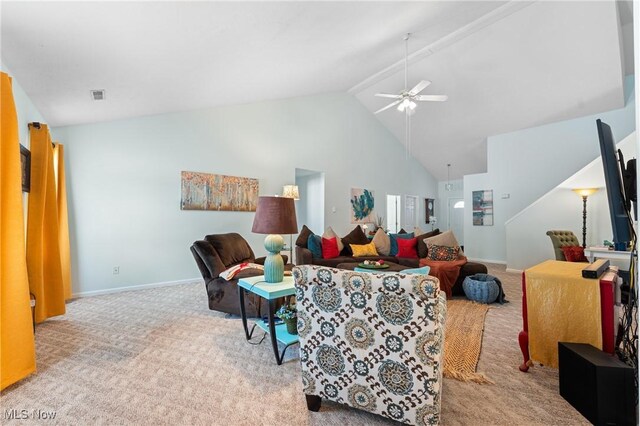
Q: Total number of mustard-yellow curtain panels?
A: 3